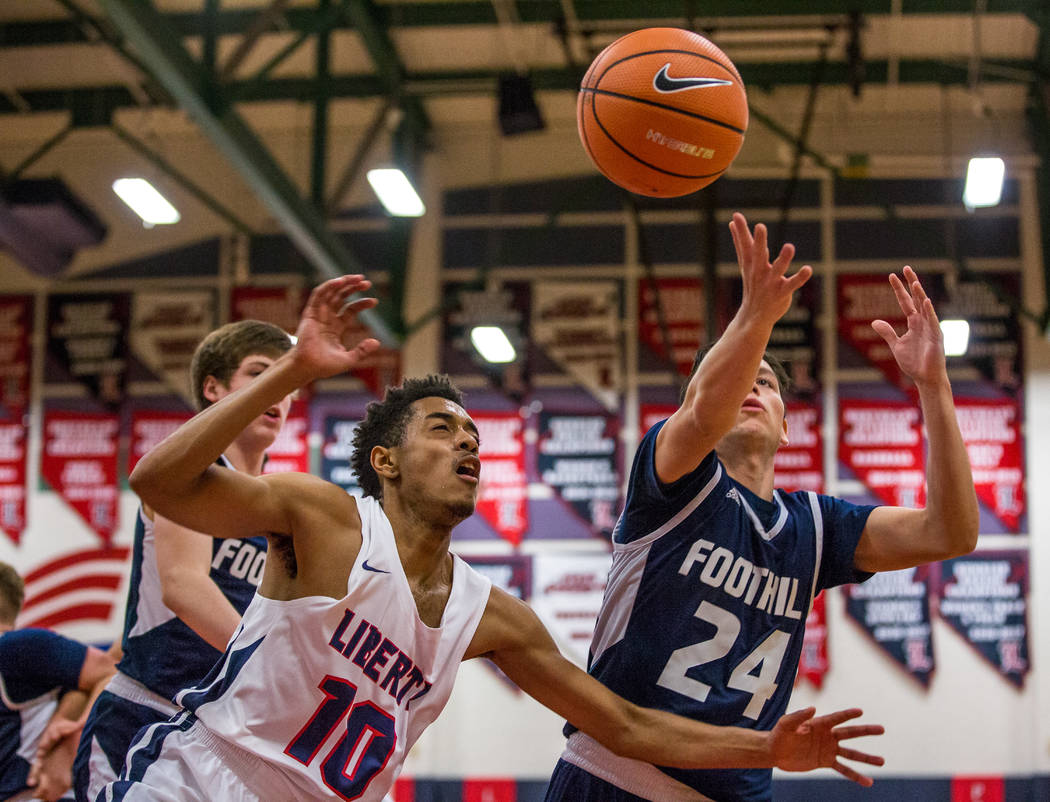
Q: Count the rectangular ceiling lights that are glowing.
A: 5